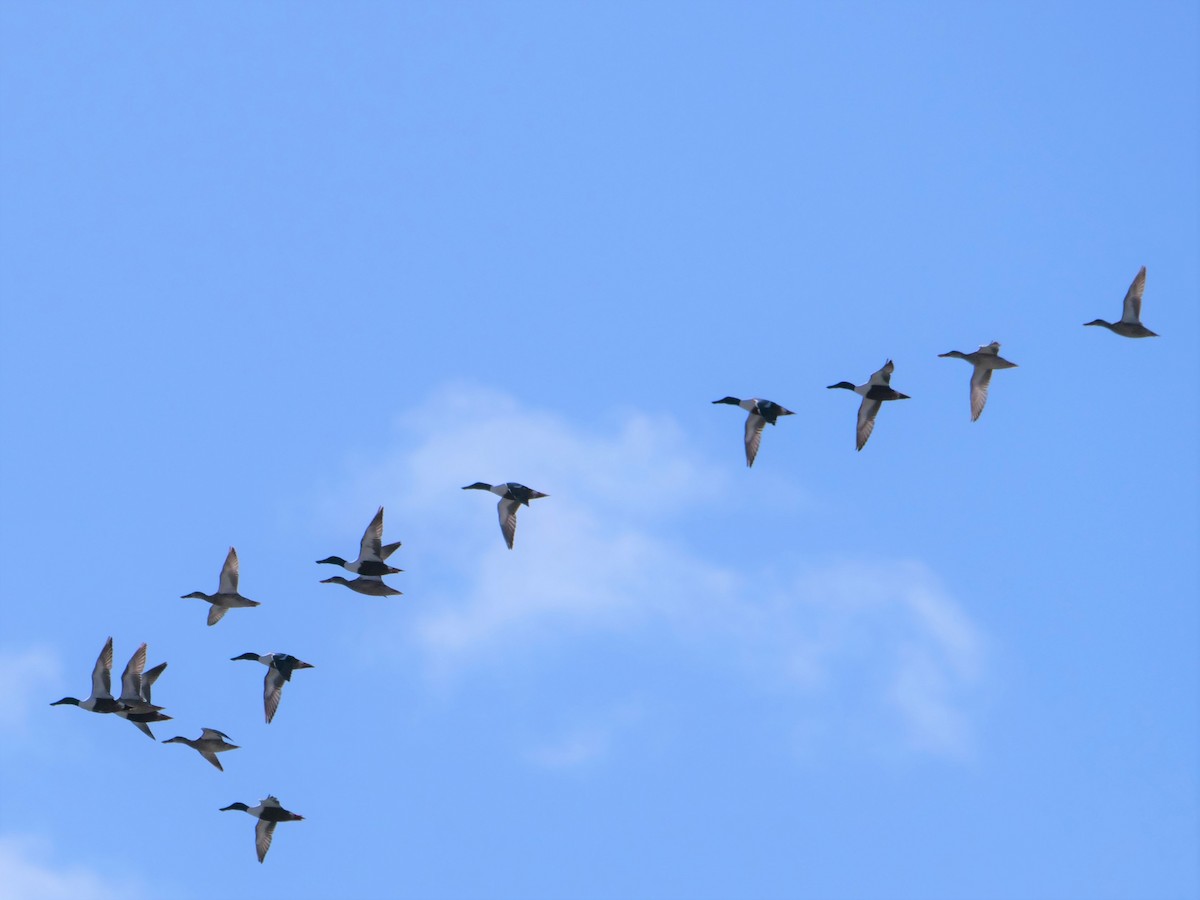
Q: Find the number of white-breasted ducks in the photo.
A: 8